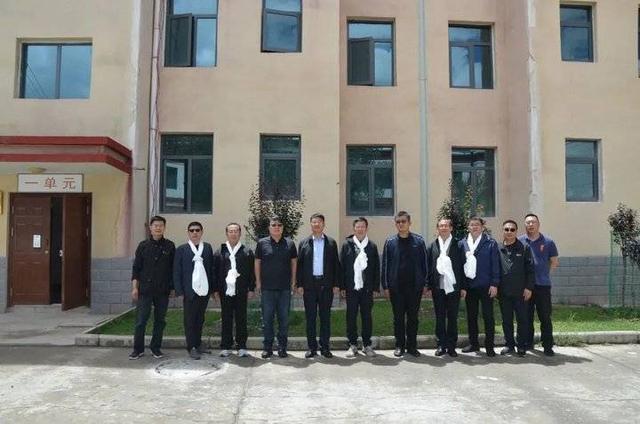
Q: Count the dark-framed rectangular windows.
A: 11